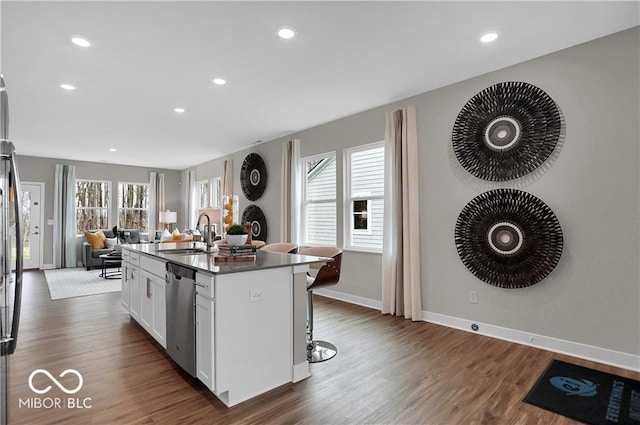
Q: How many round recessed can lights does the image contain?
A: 7